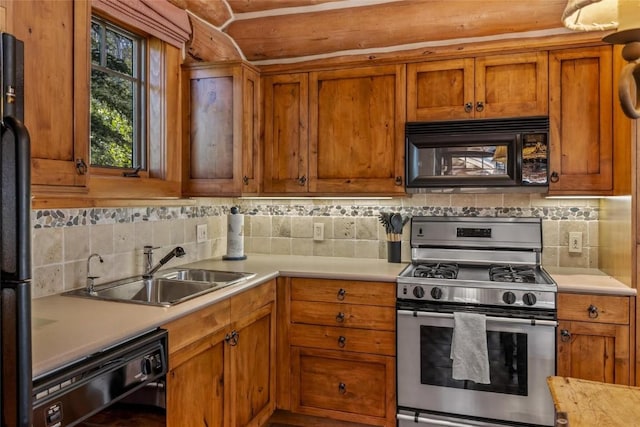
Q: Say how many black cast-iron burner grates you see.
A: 2